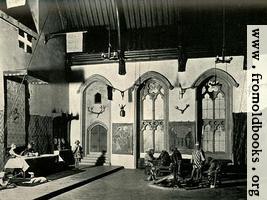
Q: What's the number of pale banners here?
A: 2